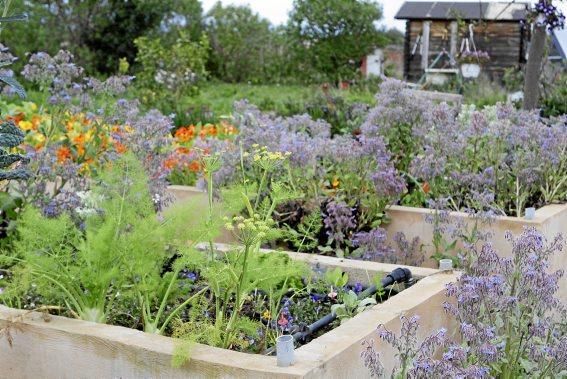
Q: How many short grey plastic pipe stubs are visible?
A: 3